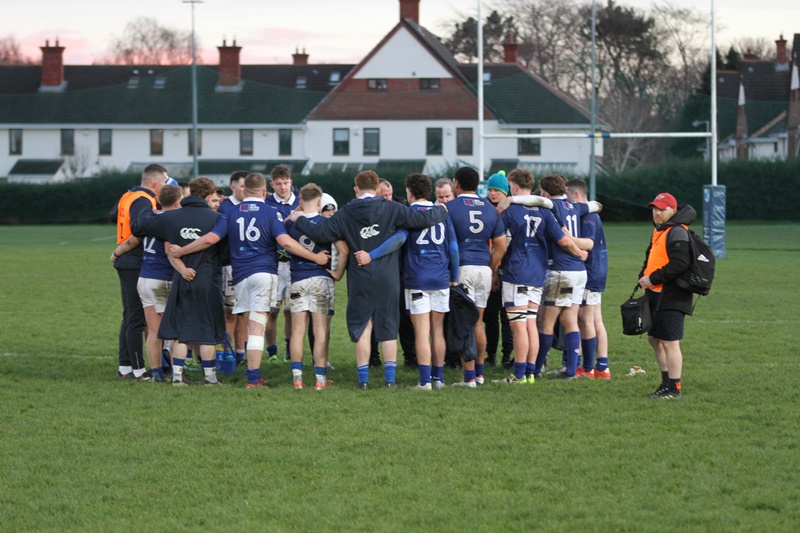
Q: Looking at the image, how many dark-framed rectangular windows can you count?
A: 14